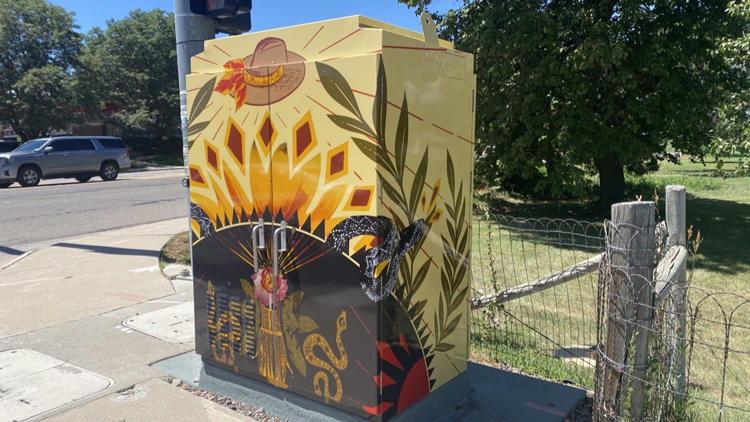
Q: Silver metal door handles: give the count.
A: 2